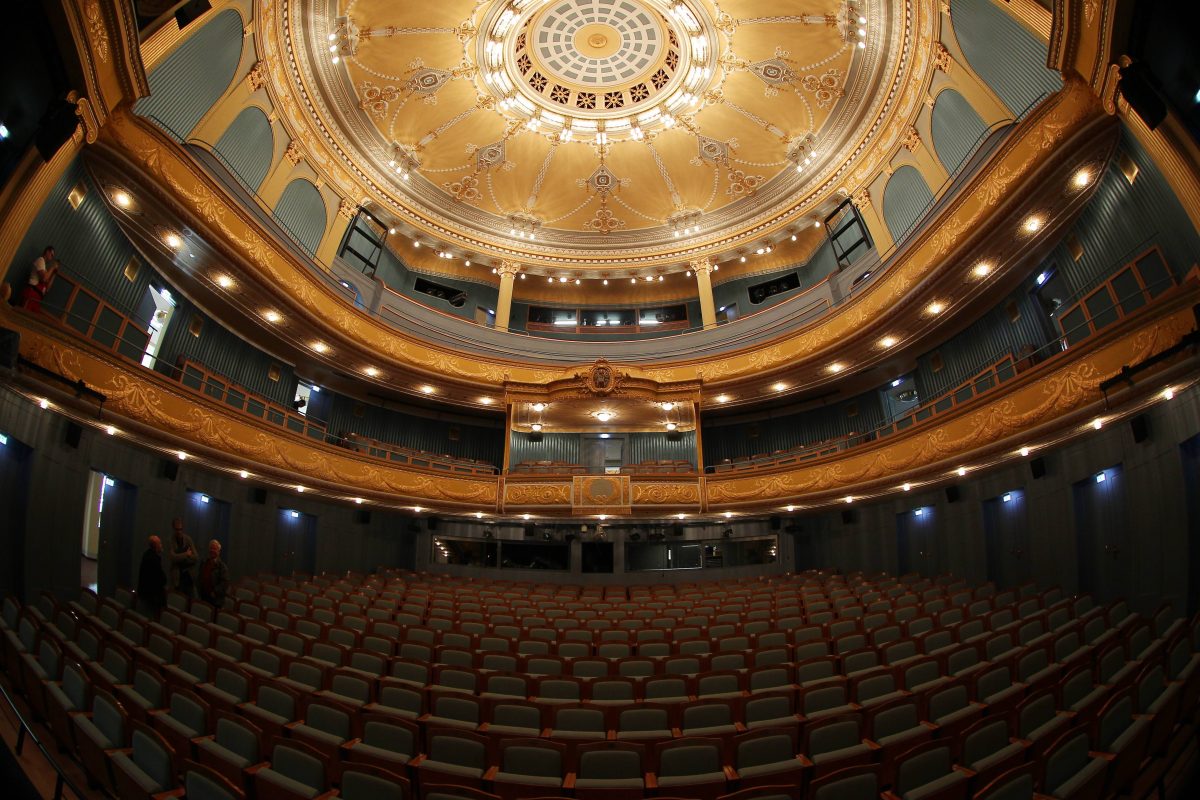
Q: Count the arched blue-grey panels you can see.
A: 6